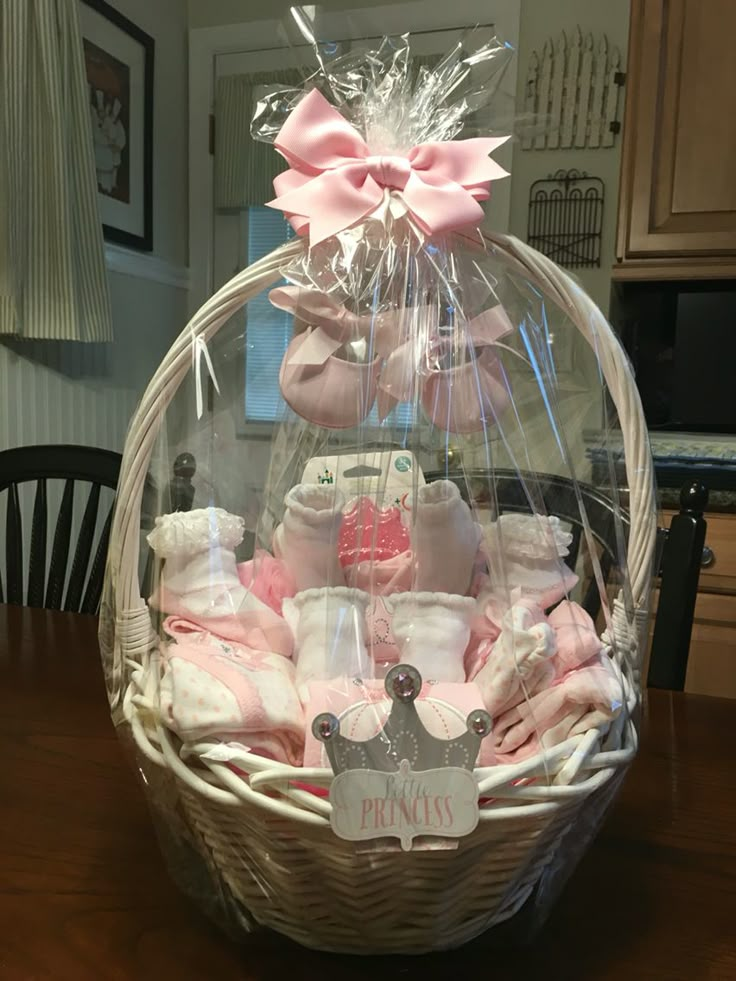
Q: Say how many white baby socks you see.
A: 6